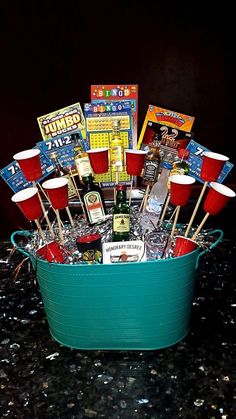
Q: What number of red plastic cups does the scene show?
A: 10